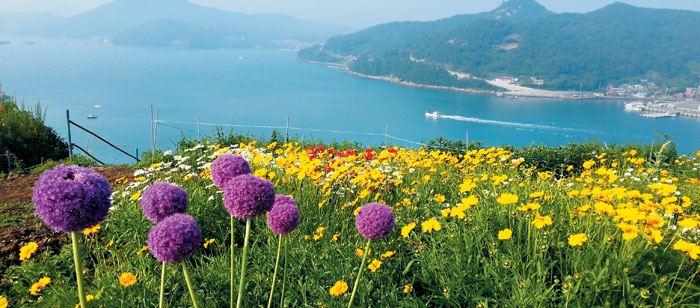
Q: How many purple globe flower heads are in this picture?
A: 7